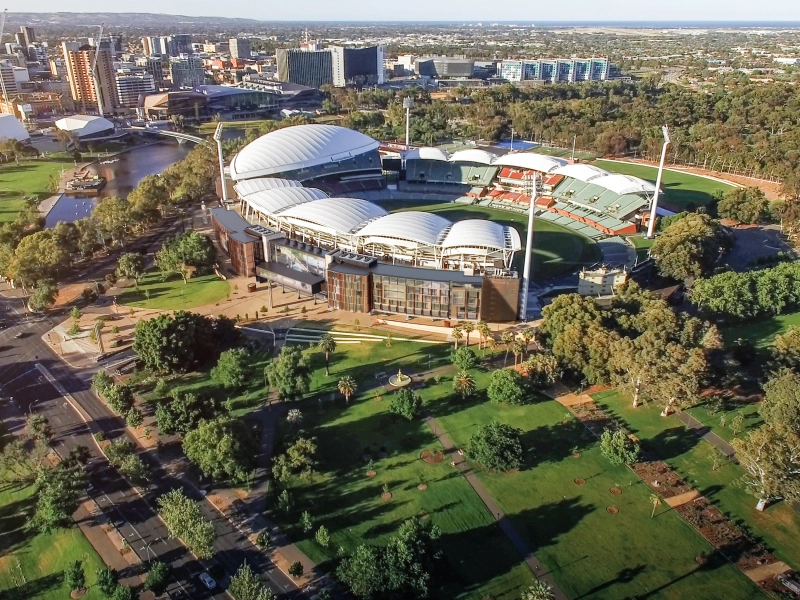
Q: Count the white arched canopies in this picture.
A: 11